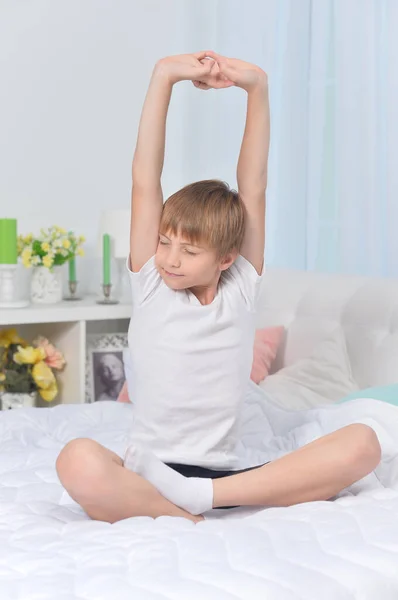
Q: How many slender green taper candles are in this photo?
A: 2